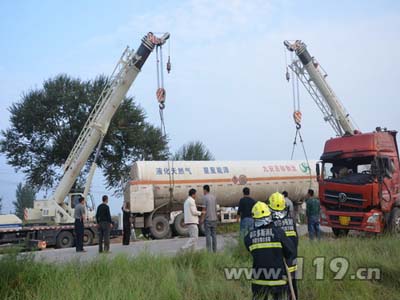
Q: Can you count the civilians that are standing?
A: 8